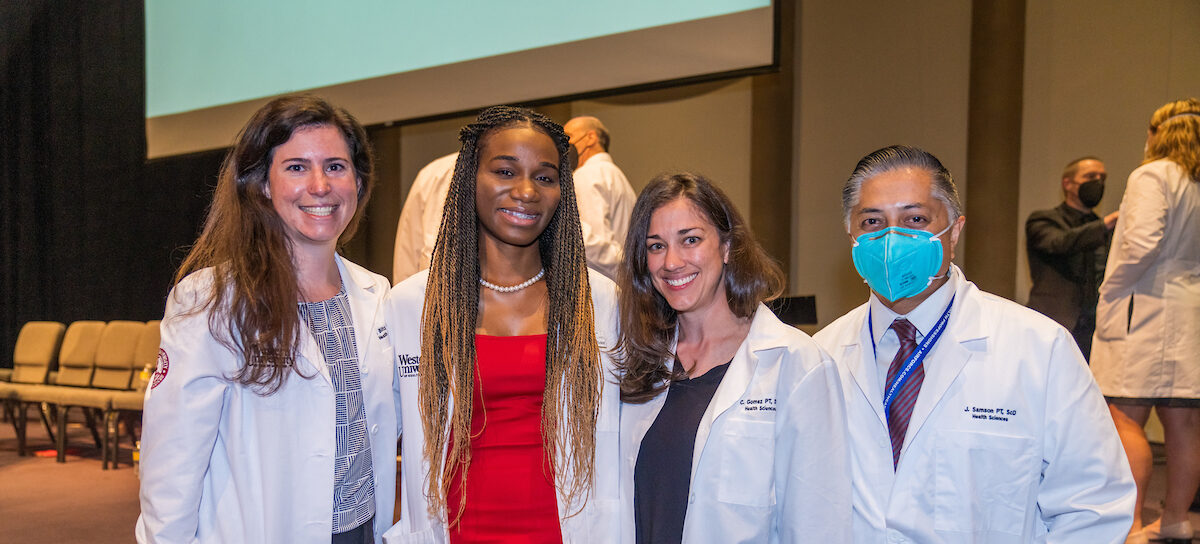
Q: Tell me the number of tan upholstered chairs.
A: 4